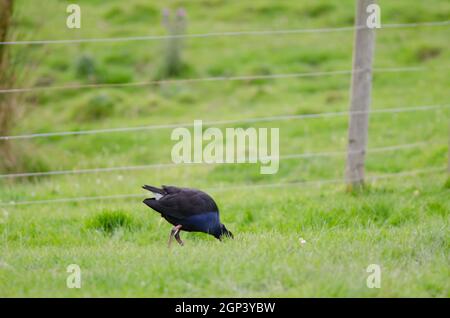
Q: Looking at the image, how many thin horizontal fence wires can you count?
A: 5